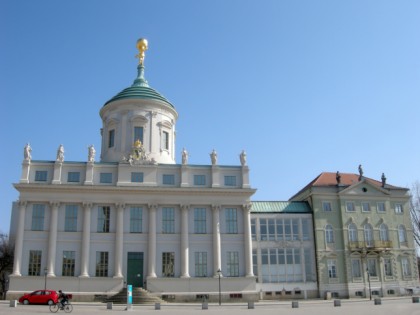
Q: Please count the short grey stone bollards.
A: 9